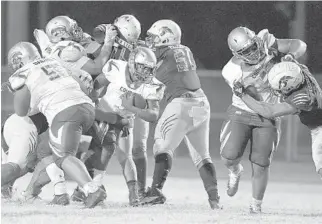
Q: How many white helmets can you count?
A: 3